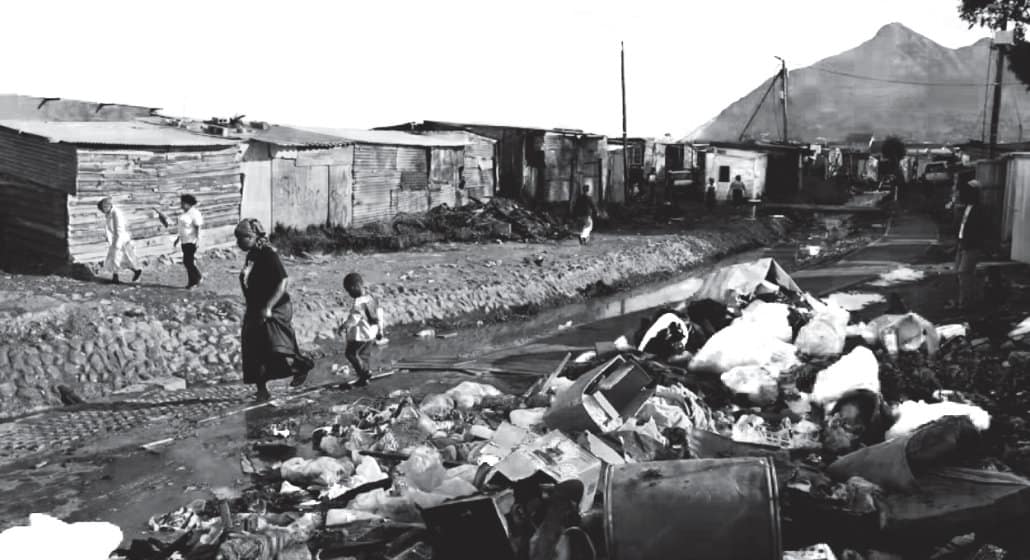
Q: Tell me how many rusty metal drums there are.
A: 1